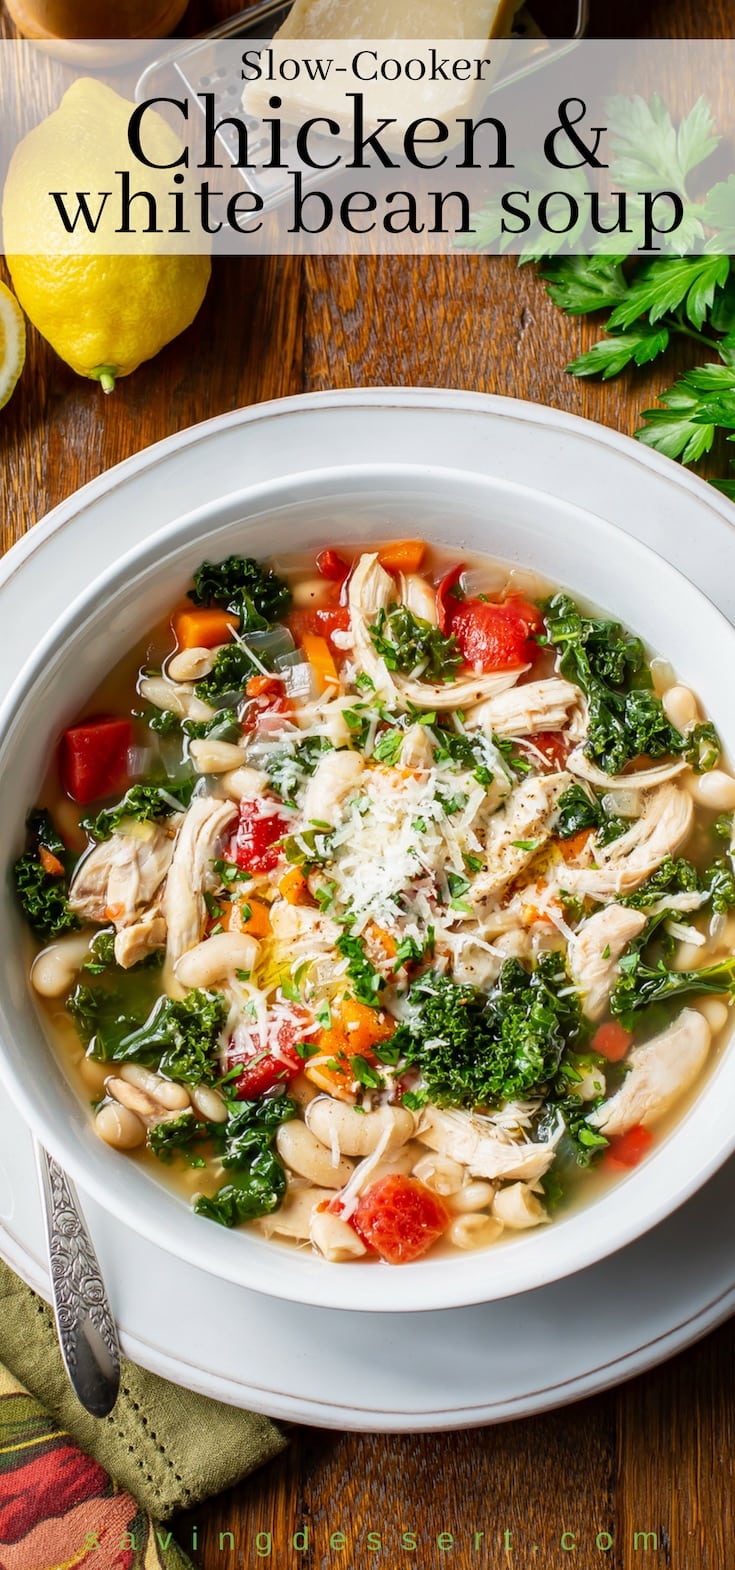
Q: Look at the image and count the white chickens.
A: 0